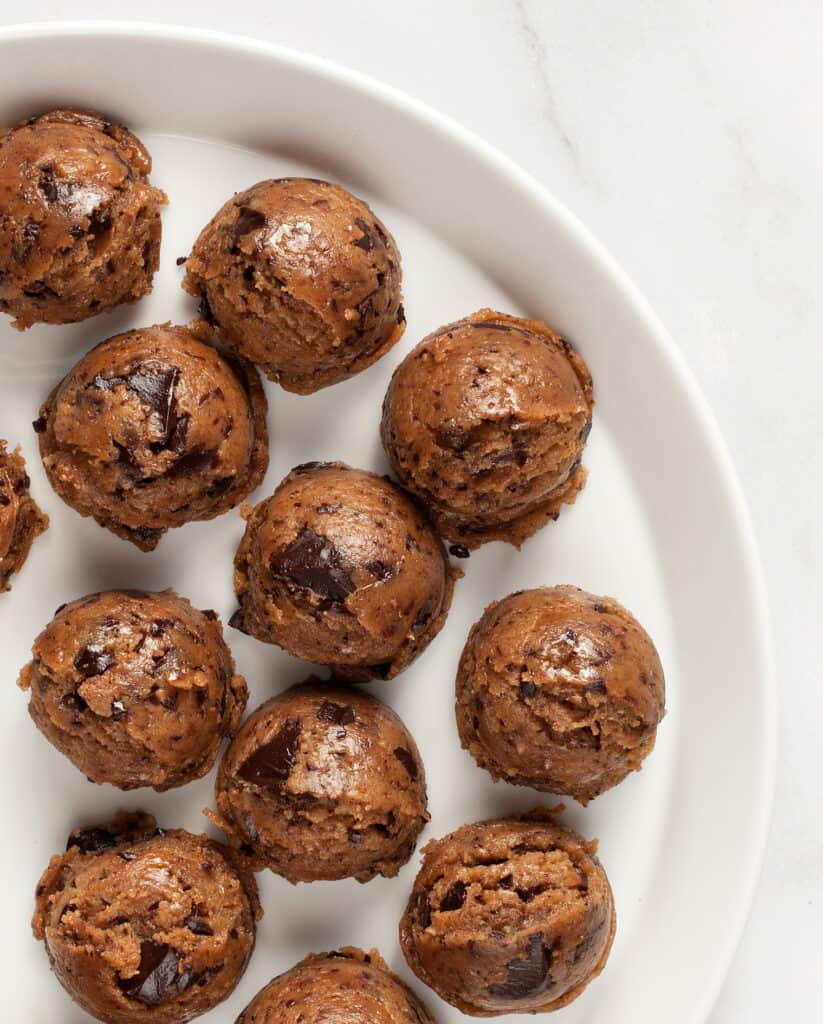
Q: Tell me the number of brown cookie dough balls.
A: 12